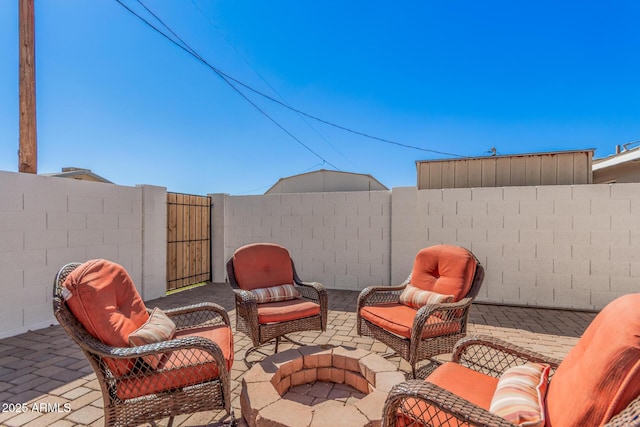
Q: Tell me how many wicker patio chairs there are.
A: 4